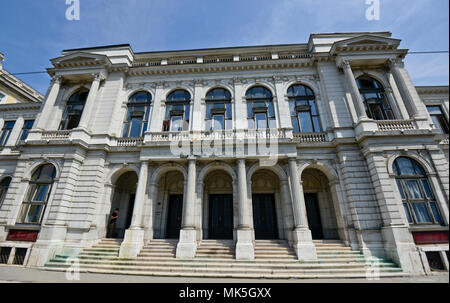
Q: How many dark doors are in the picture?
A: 5